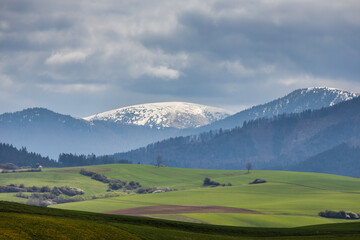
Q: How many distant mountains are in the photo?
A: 3